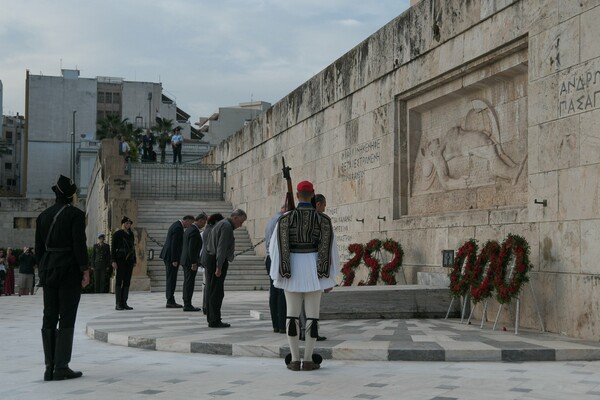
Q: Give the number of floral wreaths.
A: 6